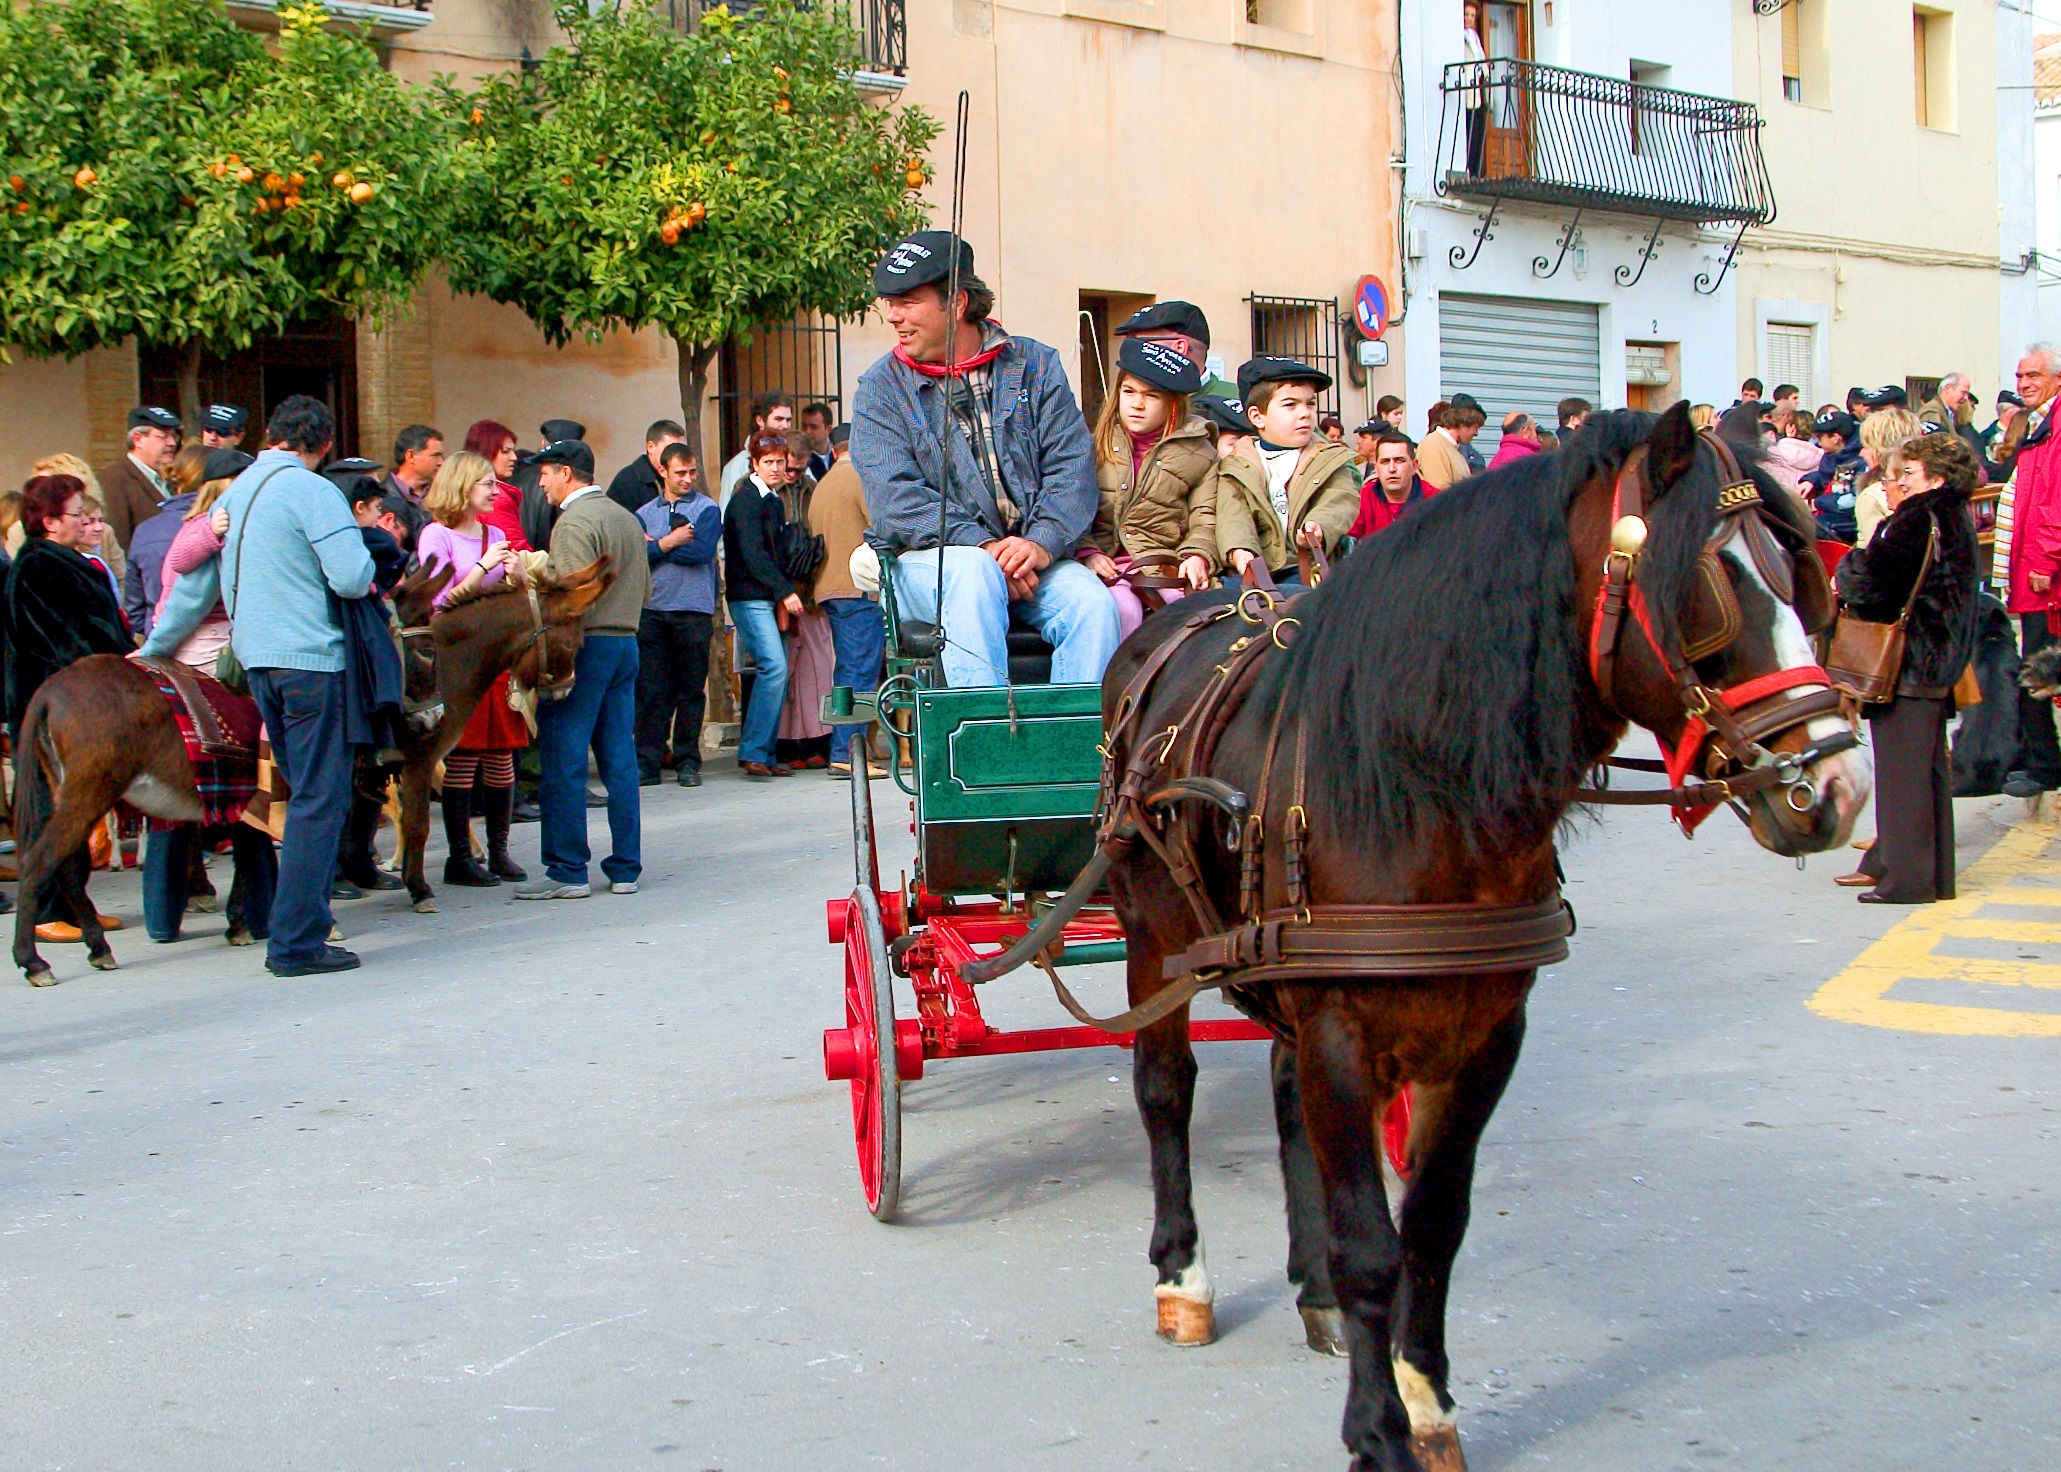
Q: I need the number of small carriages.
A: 1